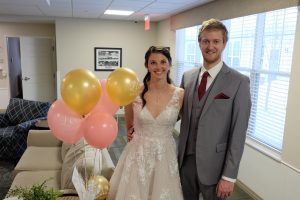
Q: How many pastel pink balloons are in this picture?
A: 3